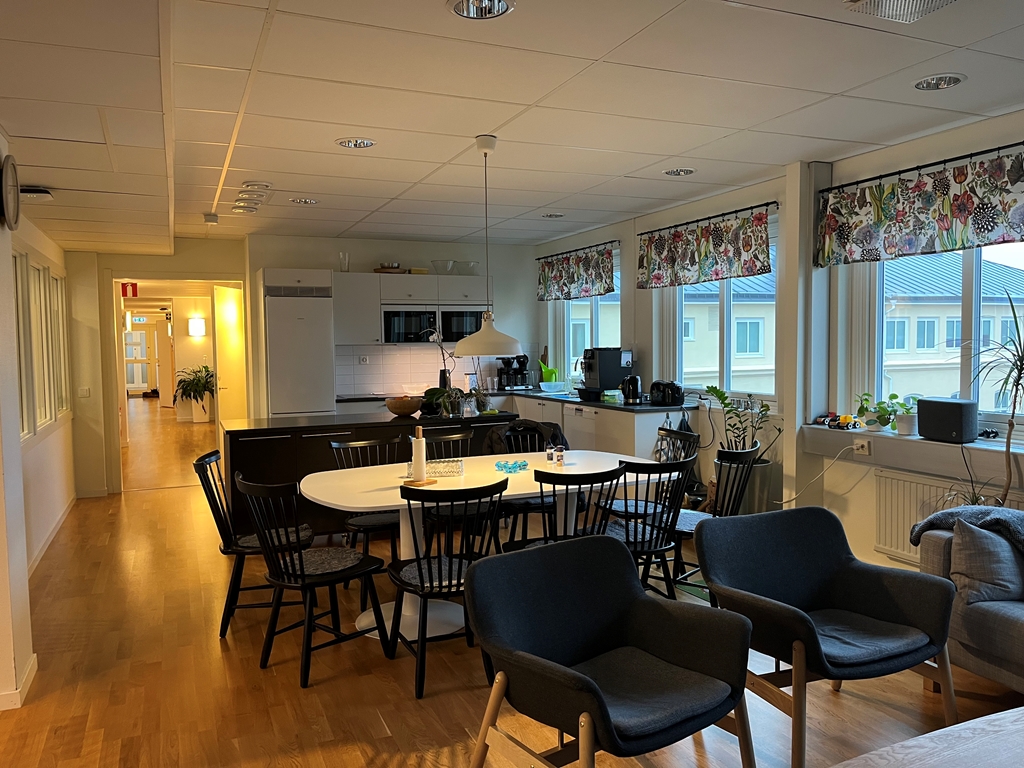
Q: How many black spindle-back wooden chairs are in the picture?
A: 10